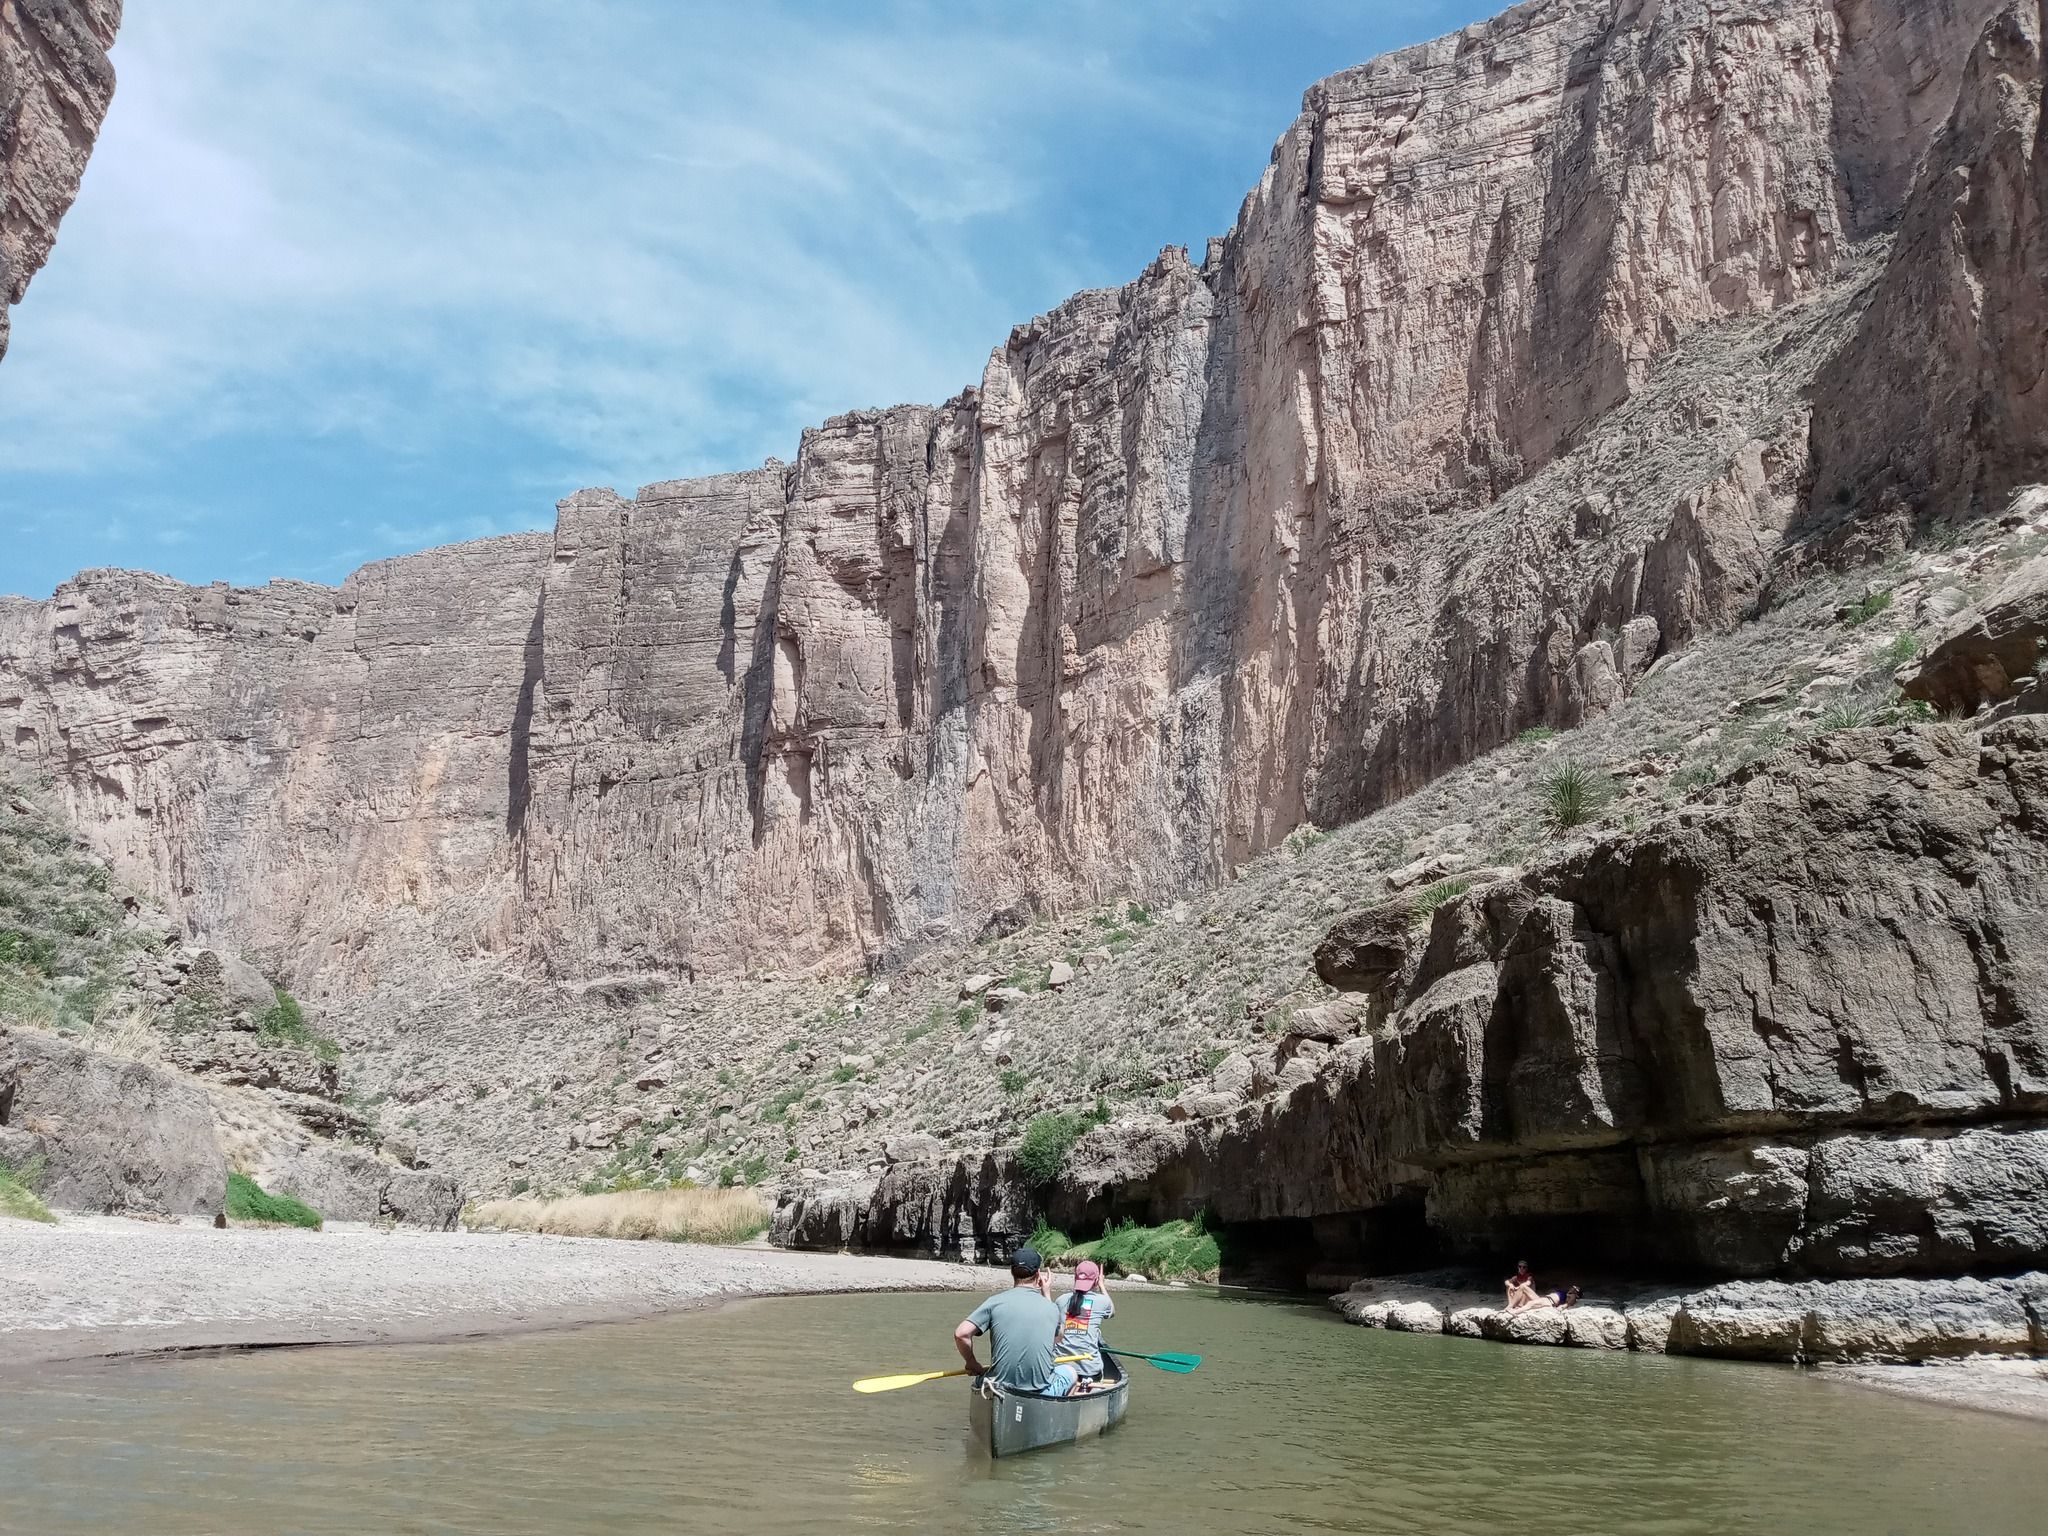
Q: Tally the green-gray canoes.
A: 1